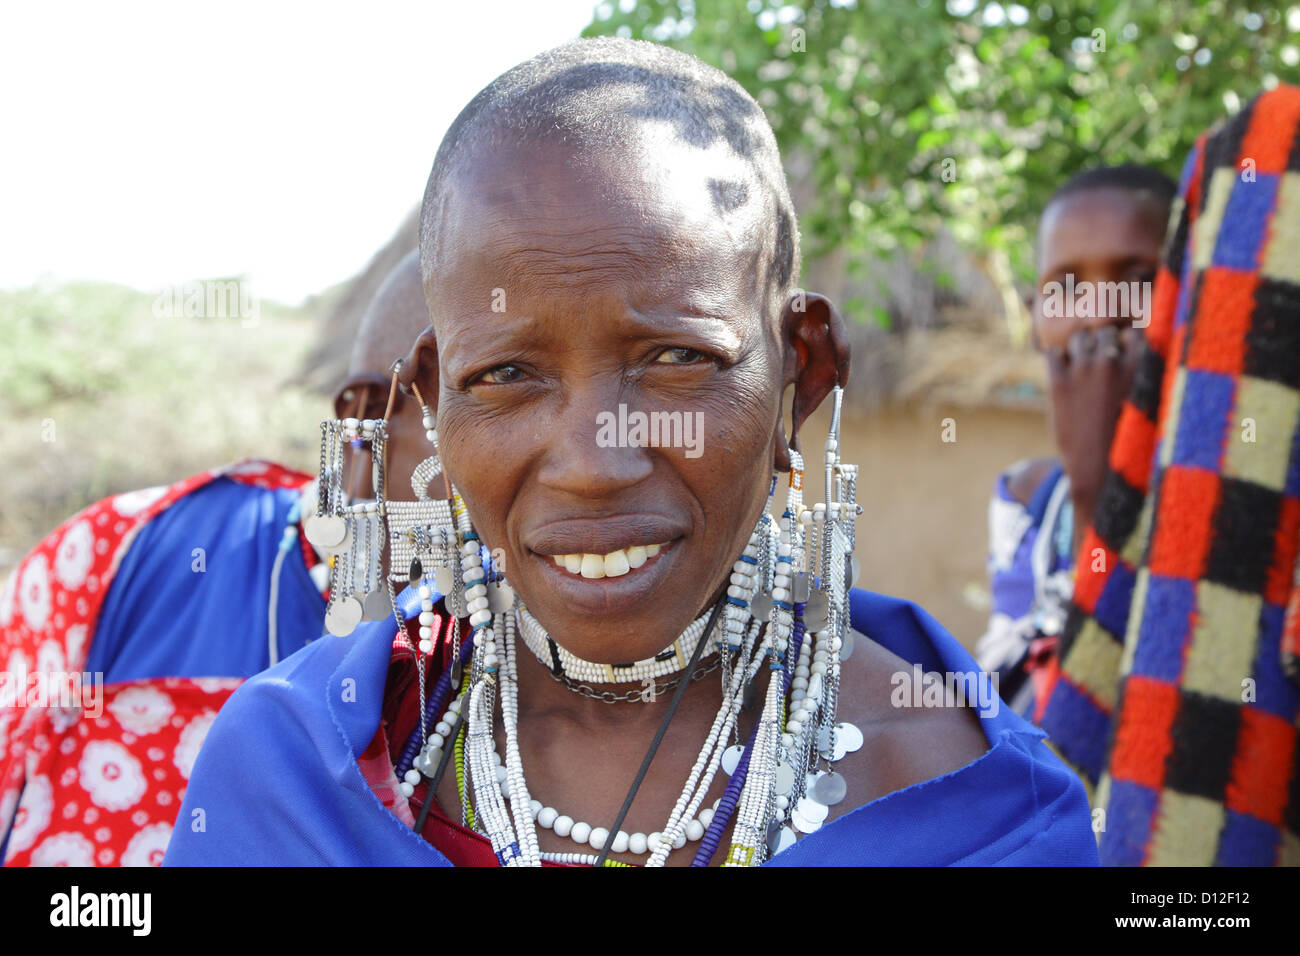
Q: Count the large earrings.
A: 2